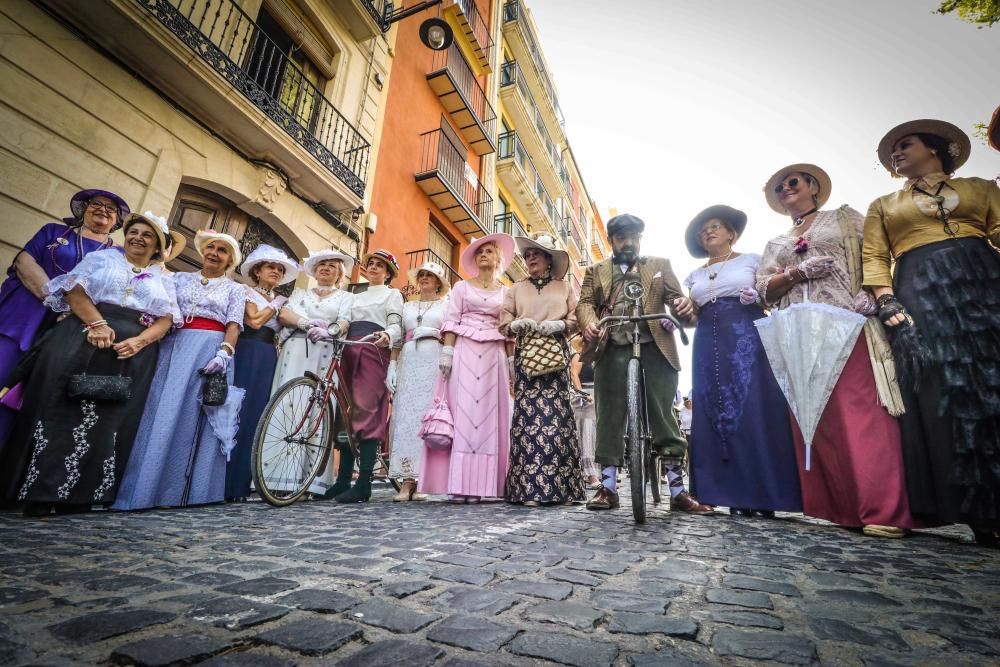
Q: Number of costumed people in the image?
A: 13